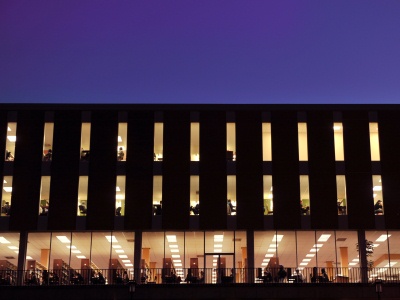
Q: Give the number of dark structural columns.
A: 4